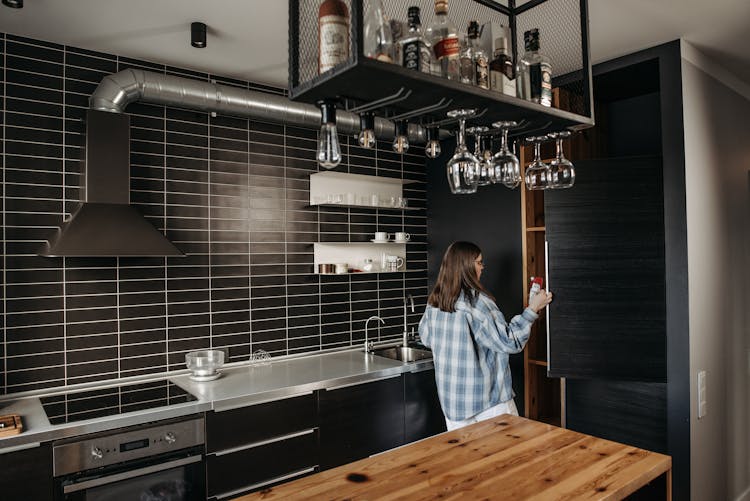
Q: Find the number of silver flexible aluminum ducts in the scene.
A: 1